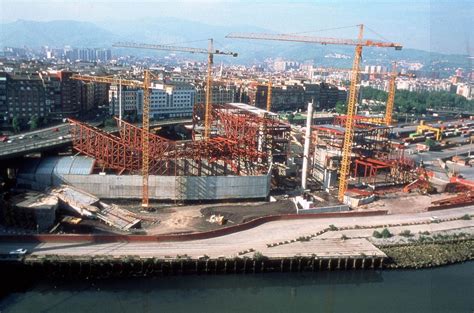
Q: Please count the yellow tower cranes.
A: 5